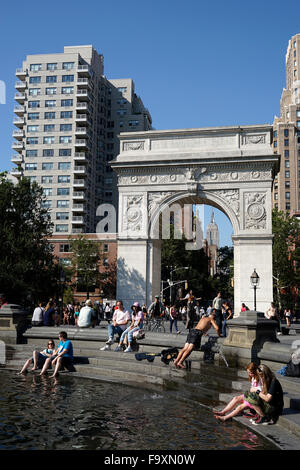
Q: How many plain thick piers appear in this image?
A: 2